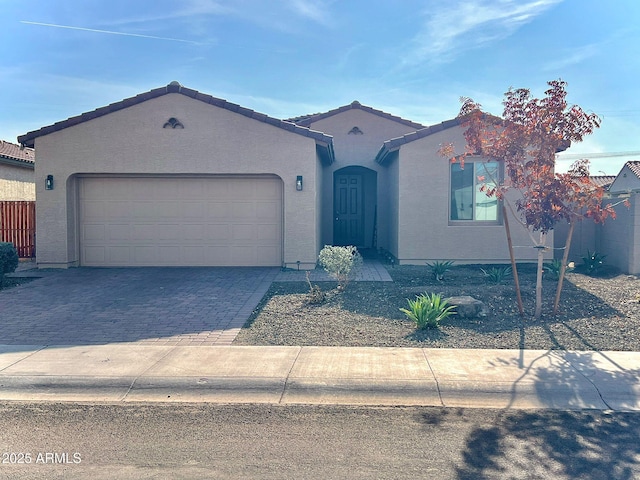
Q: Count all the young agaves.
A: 5